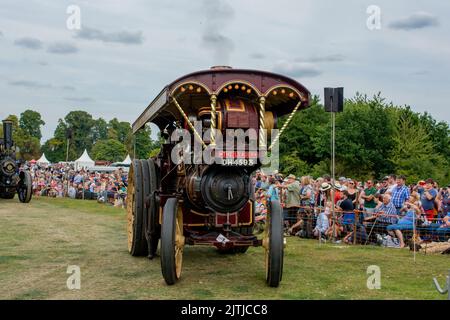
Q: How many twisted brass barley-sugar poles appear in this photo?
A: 4